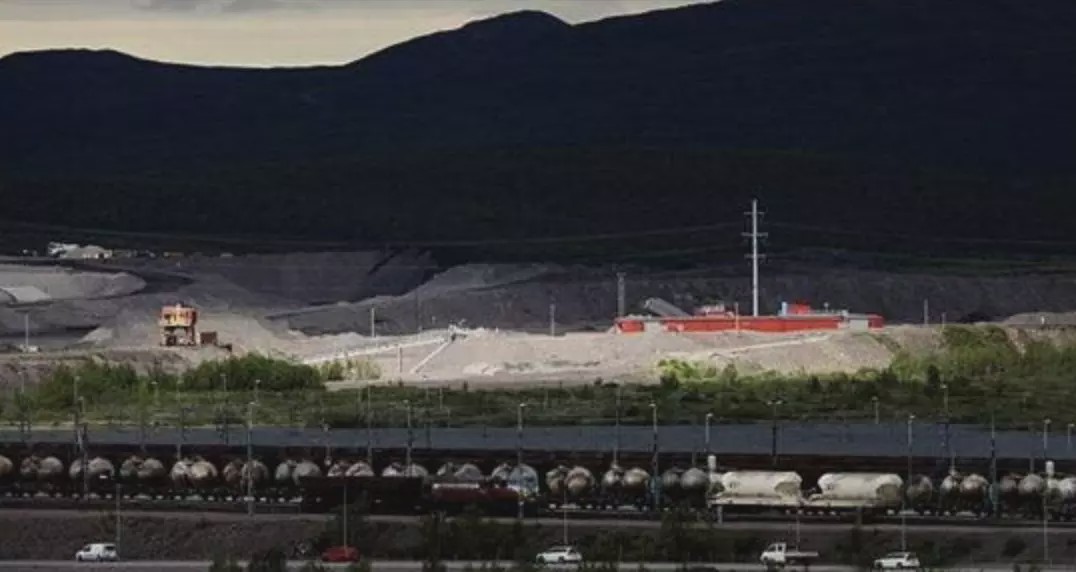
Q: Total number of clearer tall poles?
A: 1